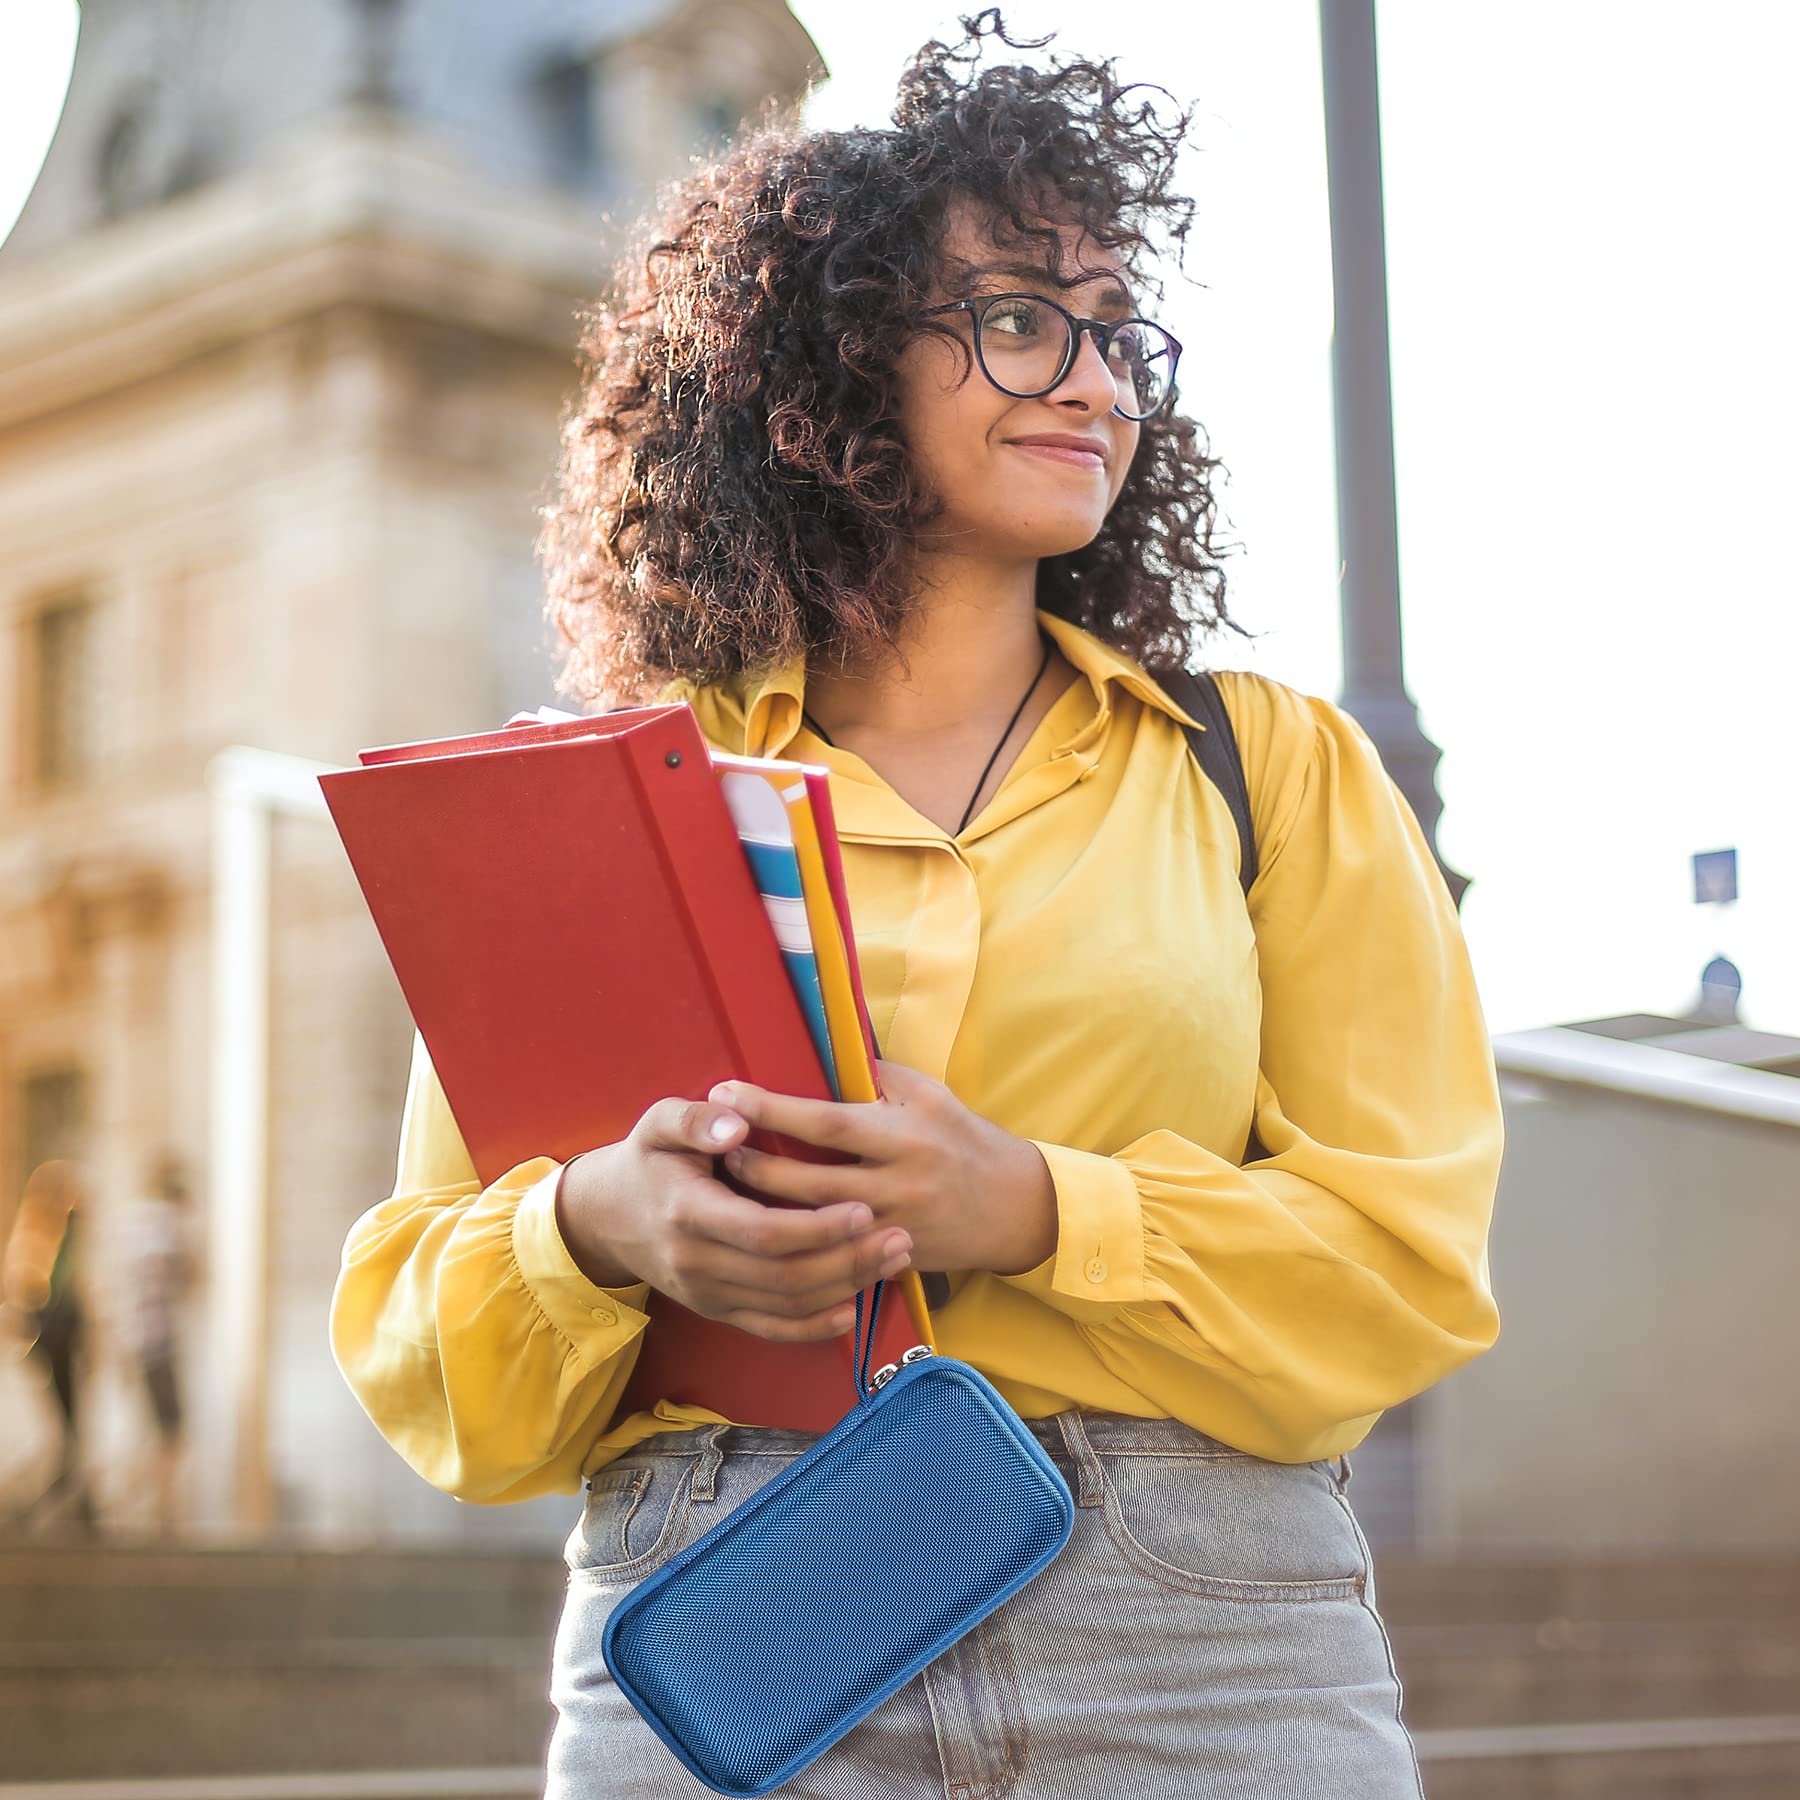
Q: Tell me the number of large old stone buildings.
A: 1